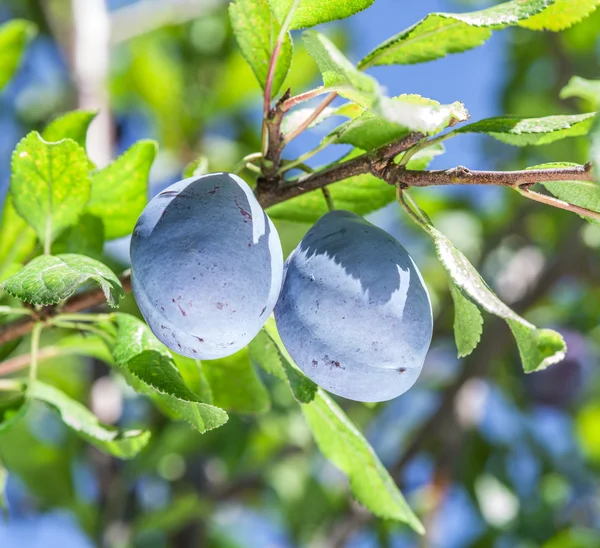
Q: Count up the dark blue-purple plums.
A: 2